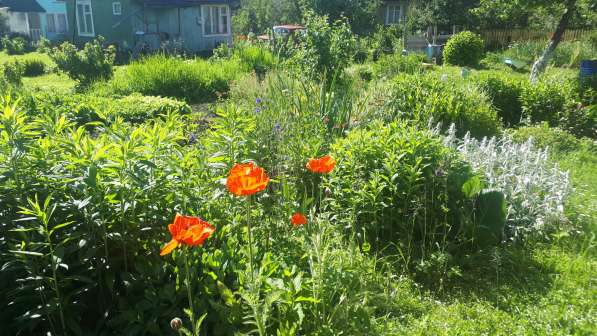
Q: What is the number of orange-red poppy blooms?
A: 4